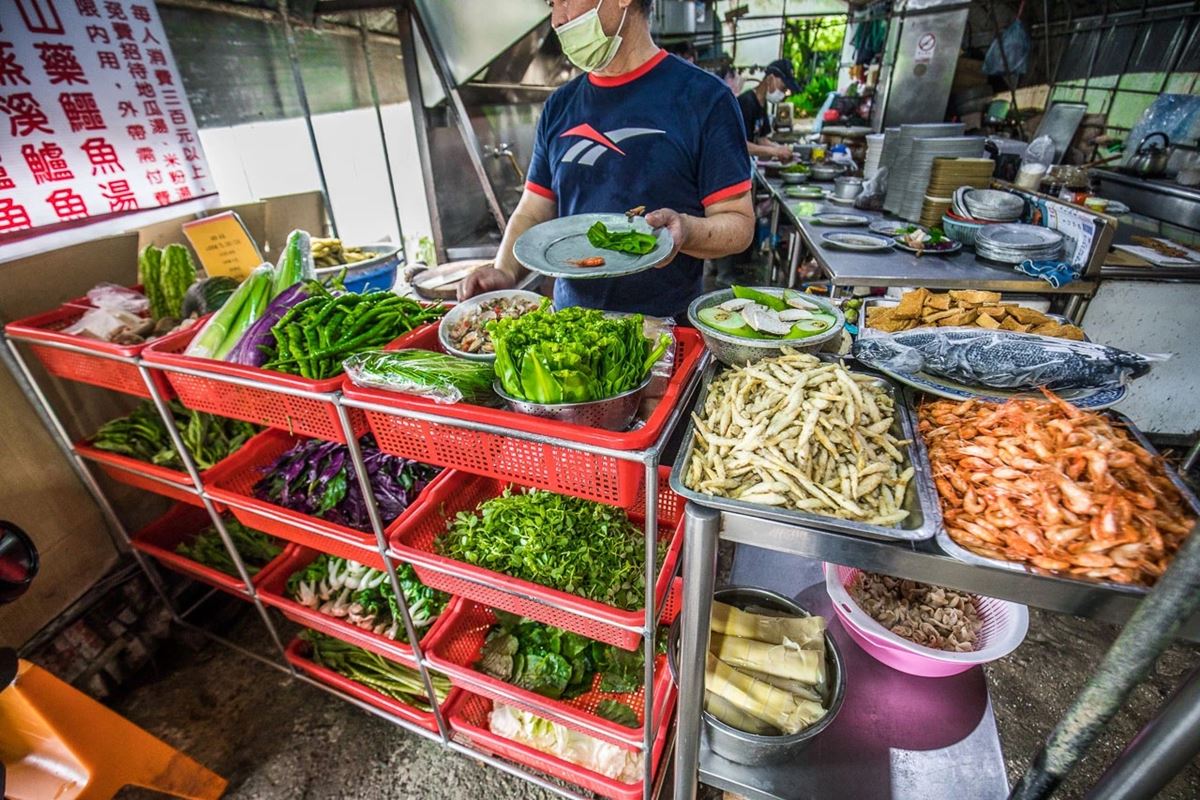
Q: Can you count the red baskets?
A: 11